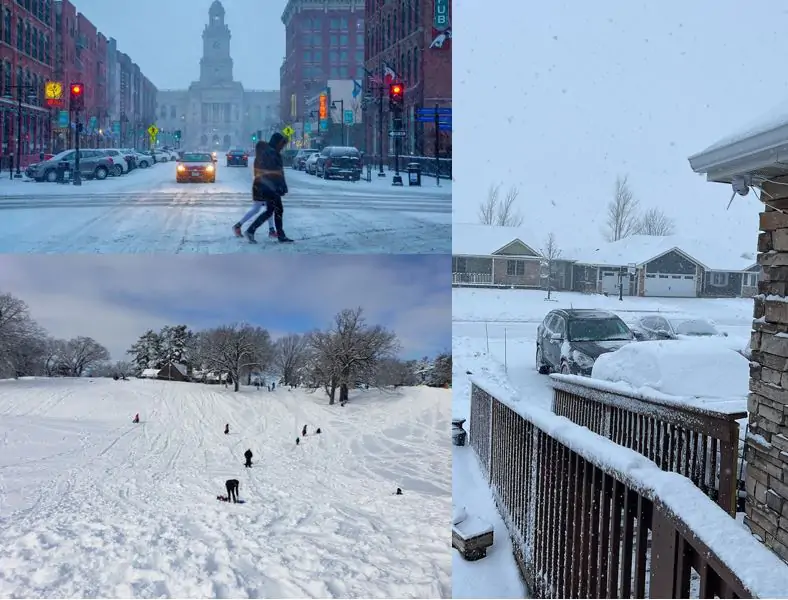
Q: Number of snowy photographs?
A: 3